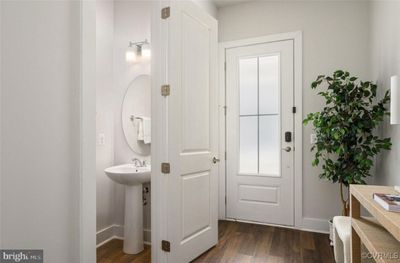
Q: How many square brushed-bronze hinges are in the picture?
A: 4